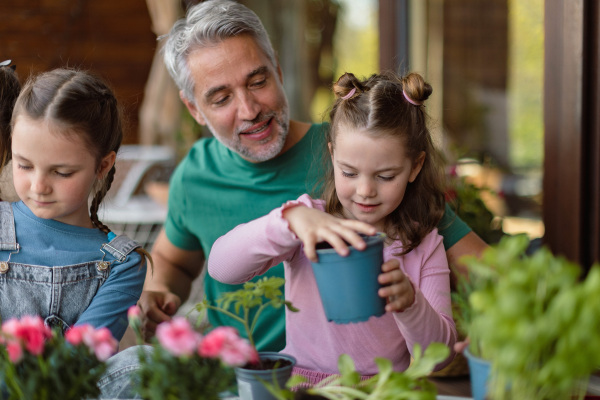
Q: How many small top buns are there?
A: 2